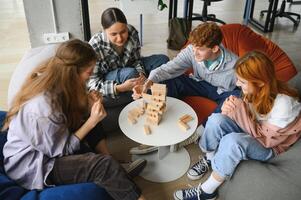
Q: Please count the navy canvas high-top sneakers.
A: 2